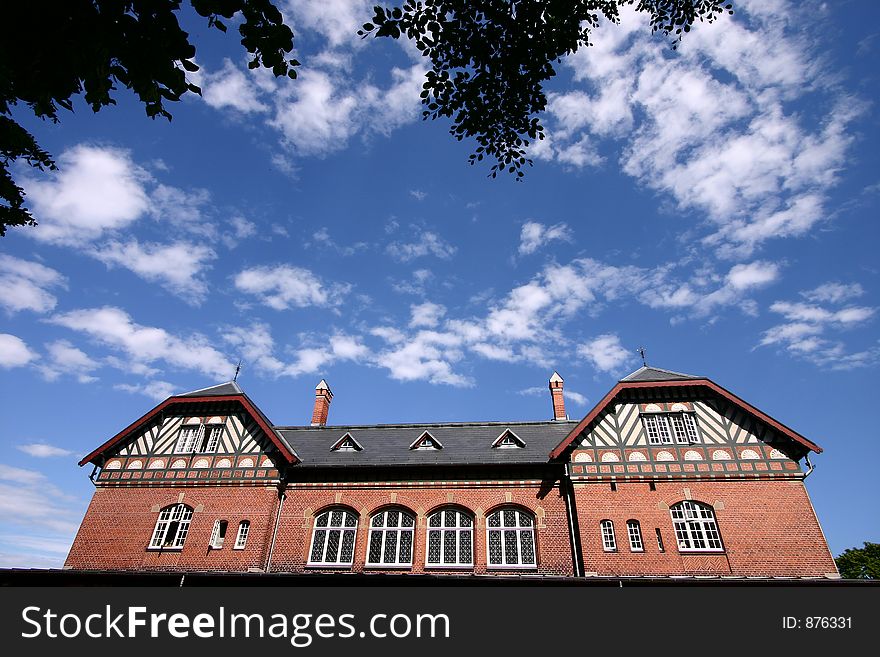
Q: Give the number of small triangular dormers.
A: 3